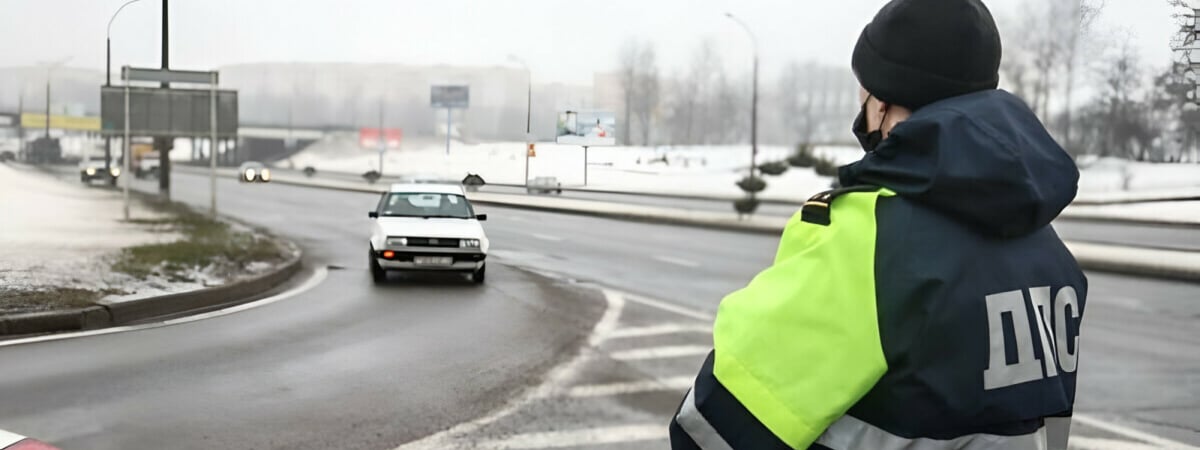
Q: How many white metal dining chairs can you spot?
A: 0